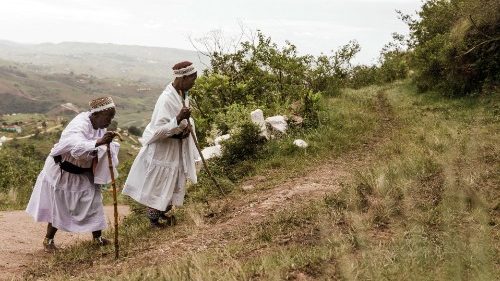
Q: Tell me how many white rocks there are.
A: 5